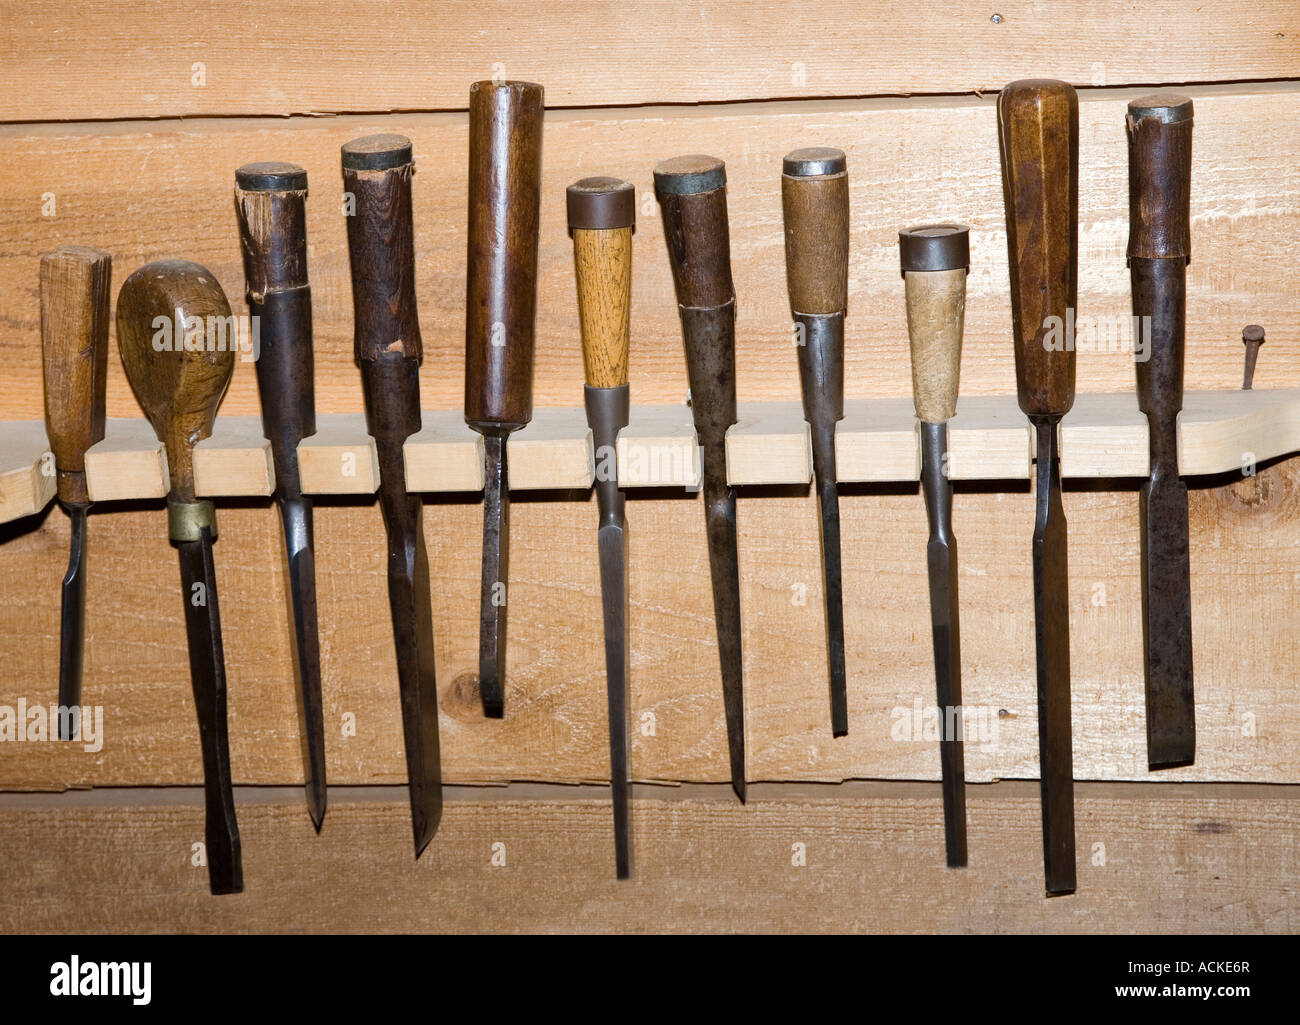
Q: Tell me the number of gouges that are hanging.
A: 11